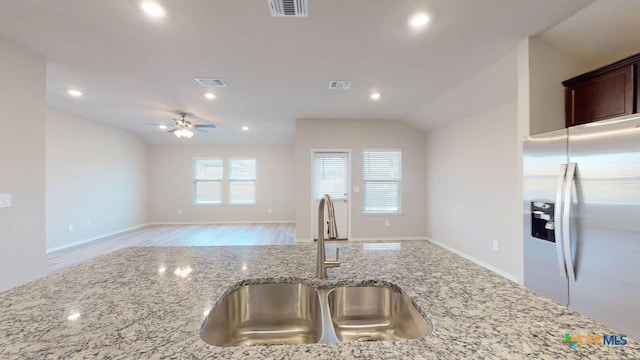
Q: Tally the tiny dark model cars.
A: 0